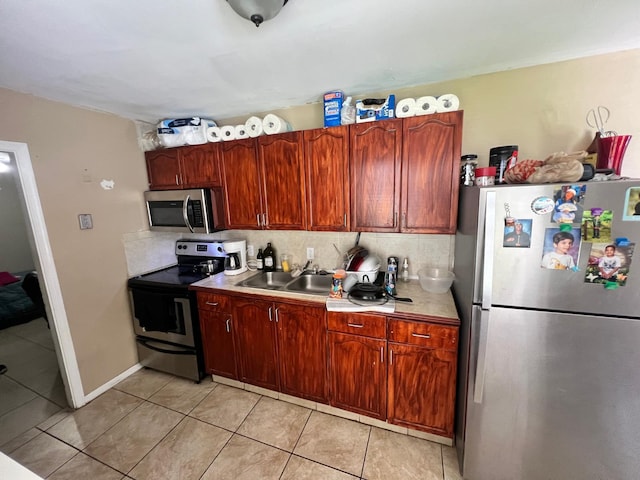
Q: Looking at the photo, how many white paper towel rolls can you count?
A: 8